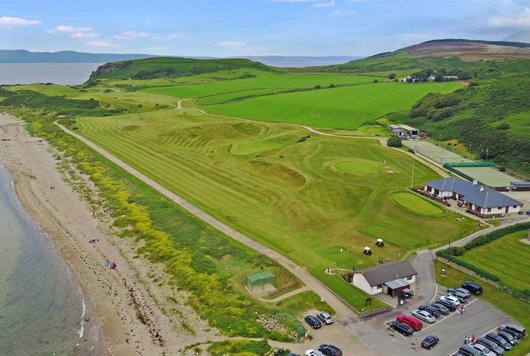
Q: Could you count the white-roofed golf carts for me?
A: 2